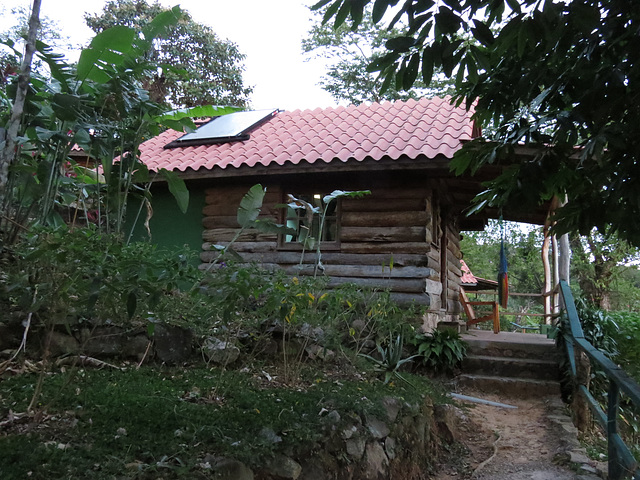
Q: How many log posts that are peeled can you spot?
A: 3